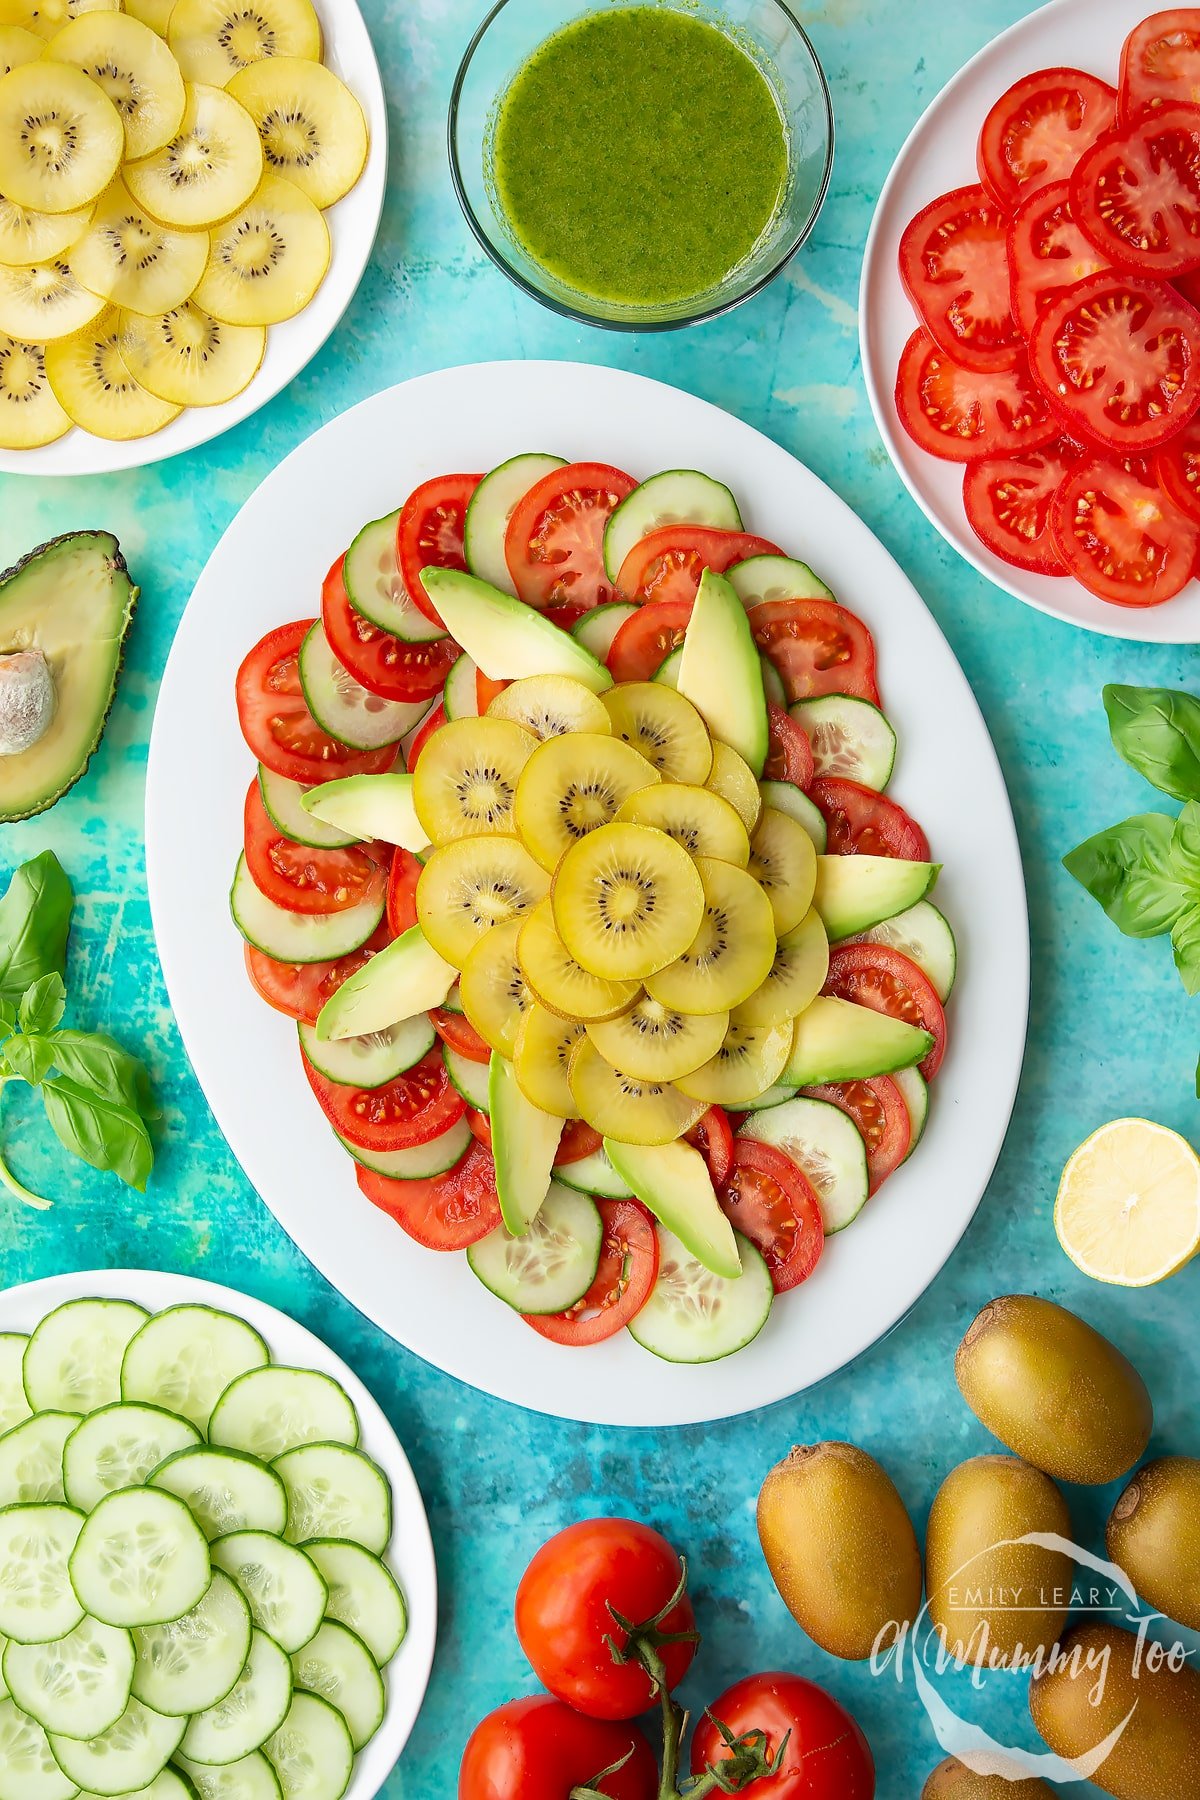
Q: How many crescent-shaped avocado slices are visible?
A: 8